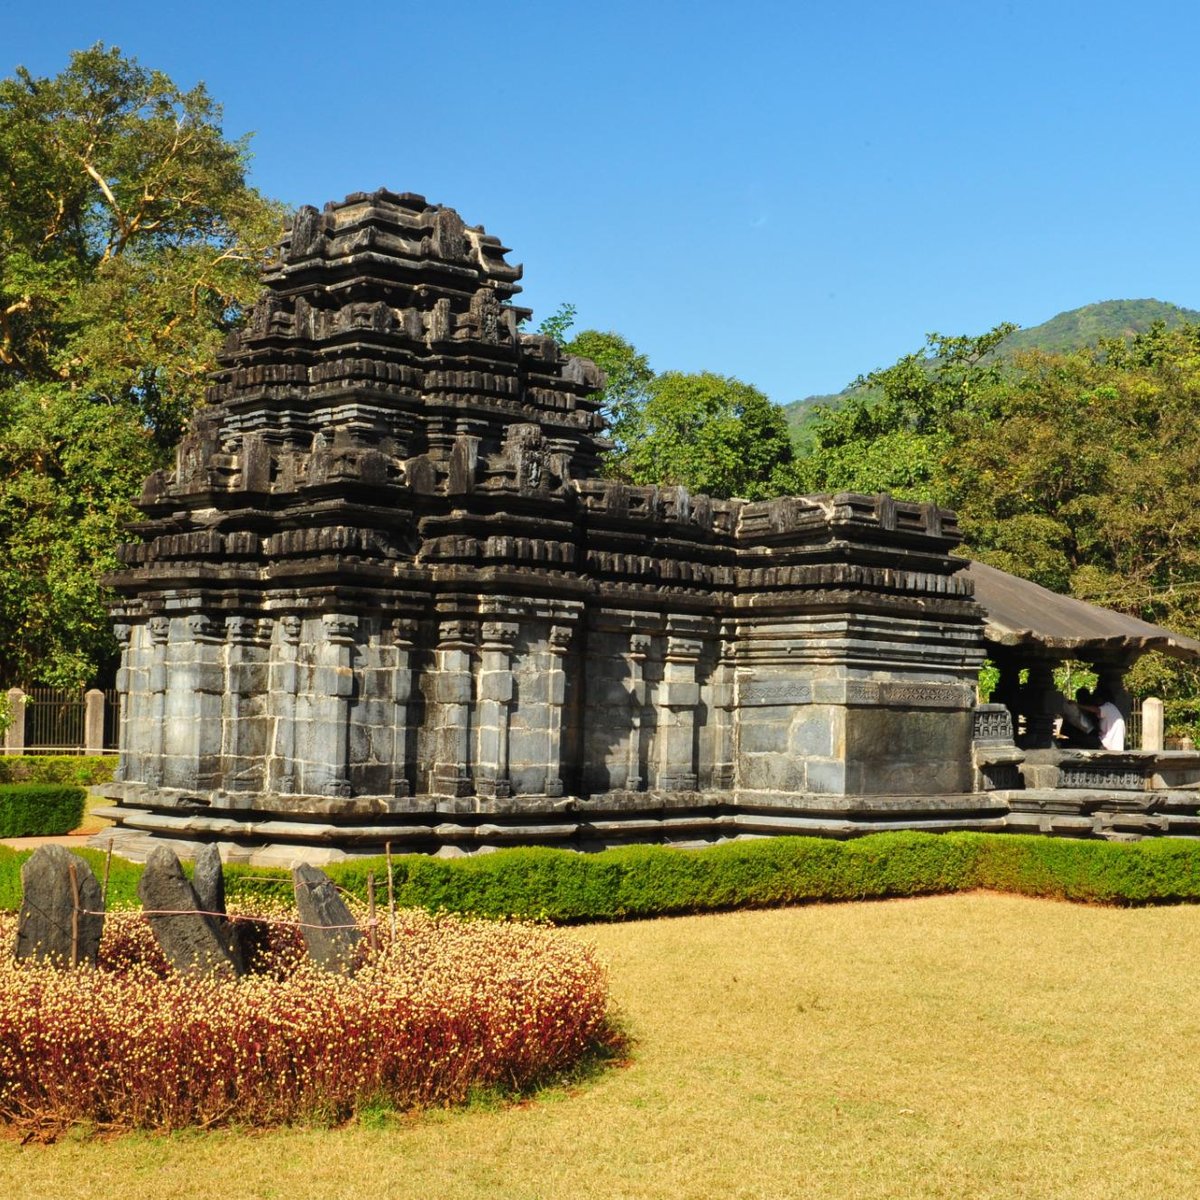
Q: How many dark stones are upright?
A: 4